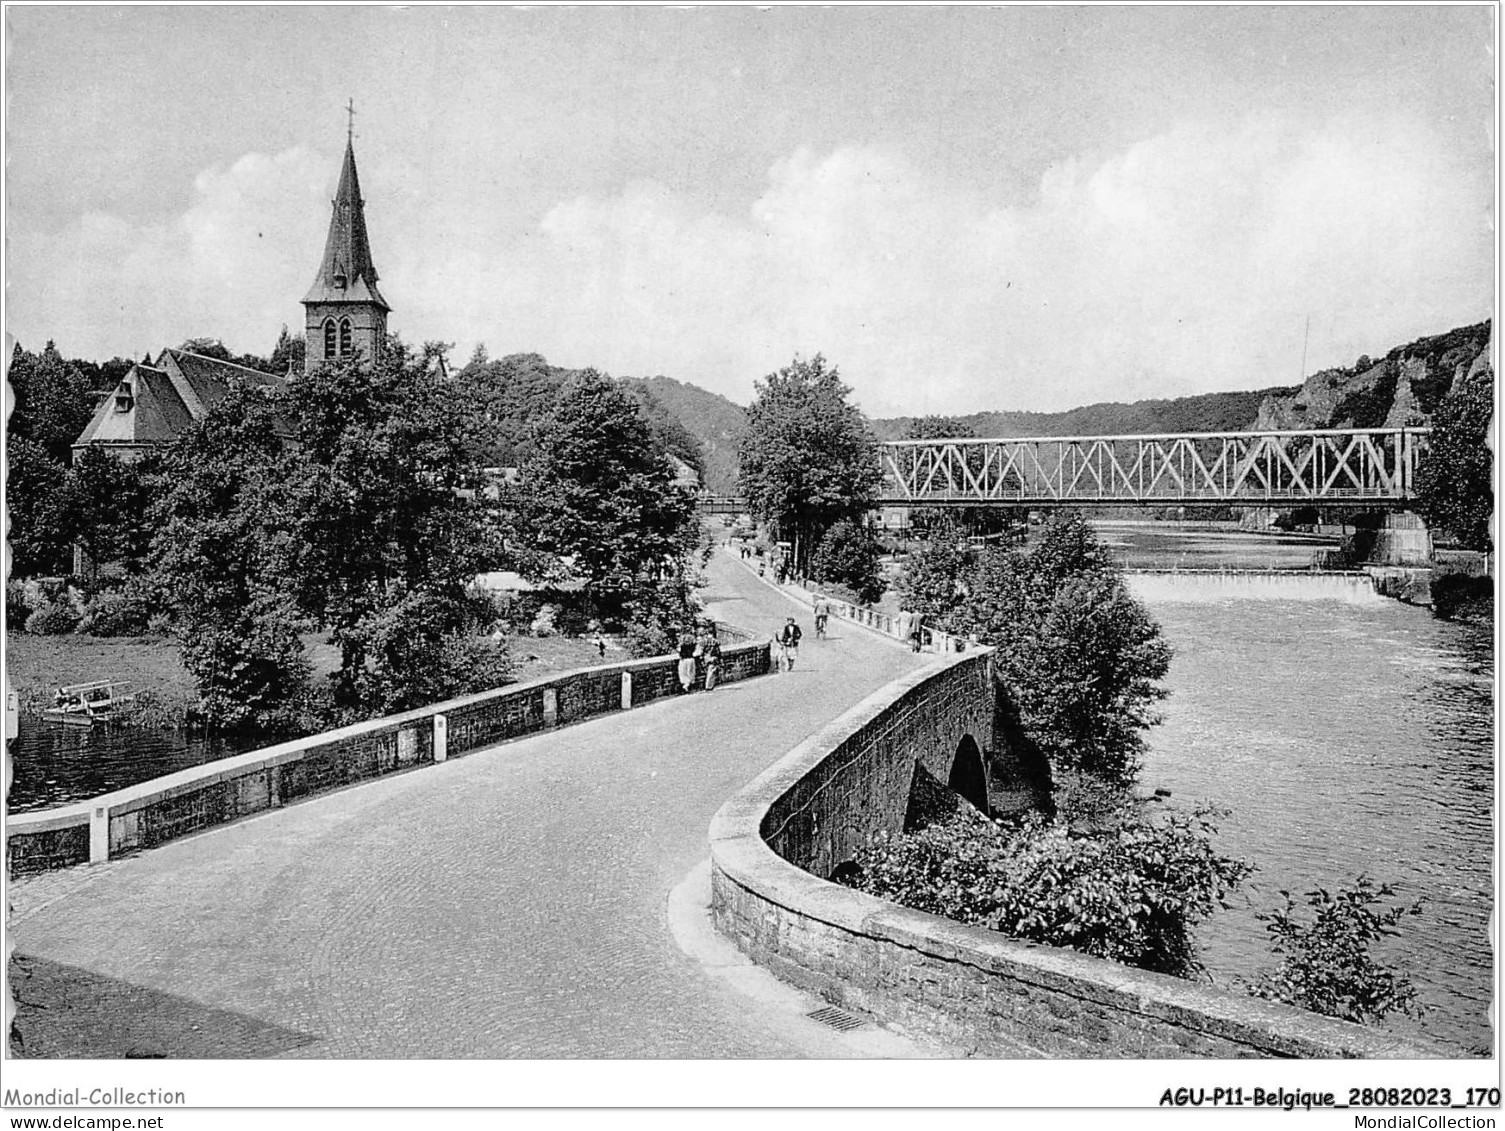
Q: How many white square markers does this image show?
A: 3